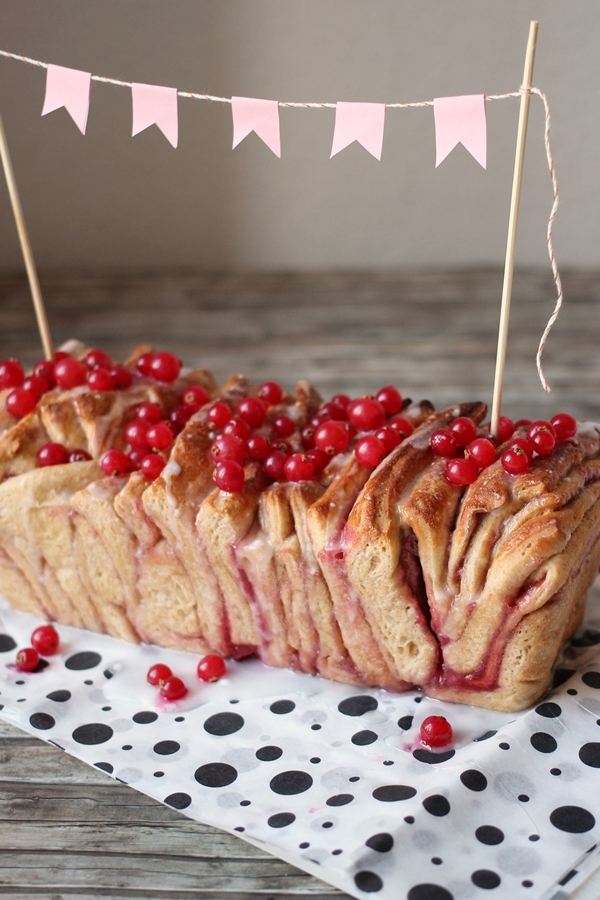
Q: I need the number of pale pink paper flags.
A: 5